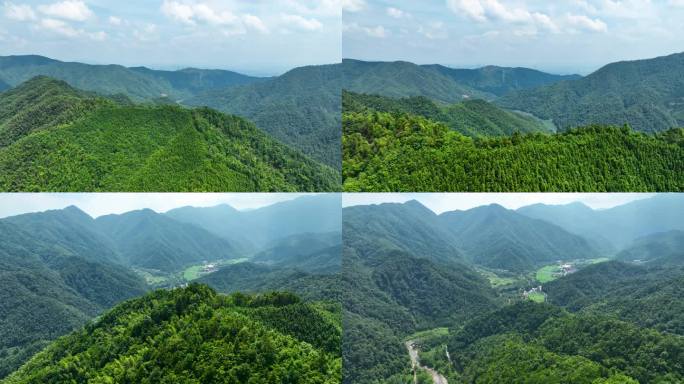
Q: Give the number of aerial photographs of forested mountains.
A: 4